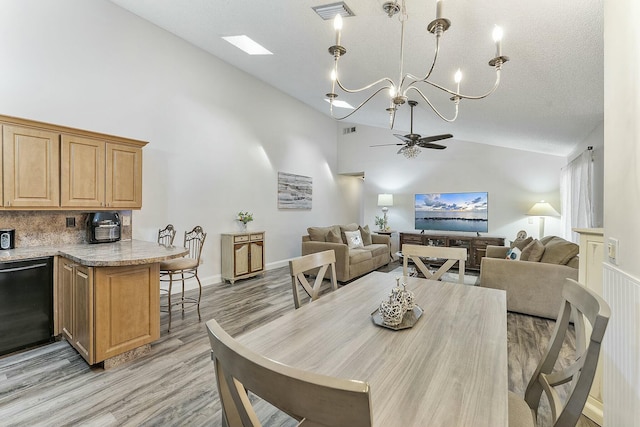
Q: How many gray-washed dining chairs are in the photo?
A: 4